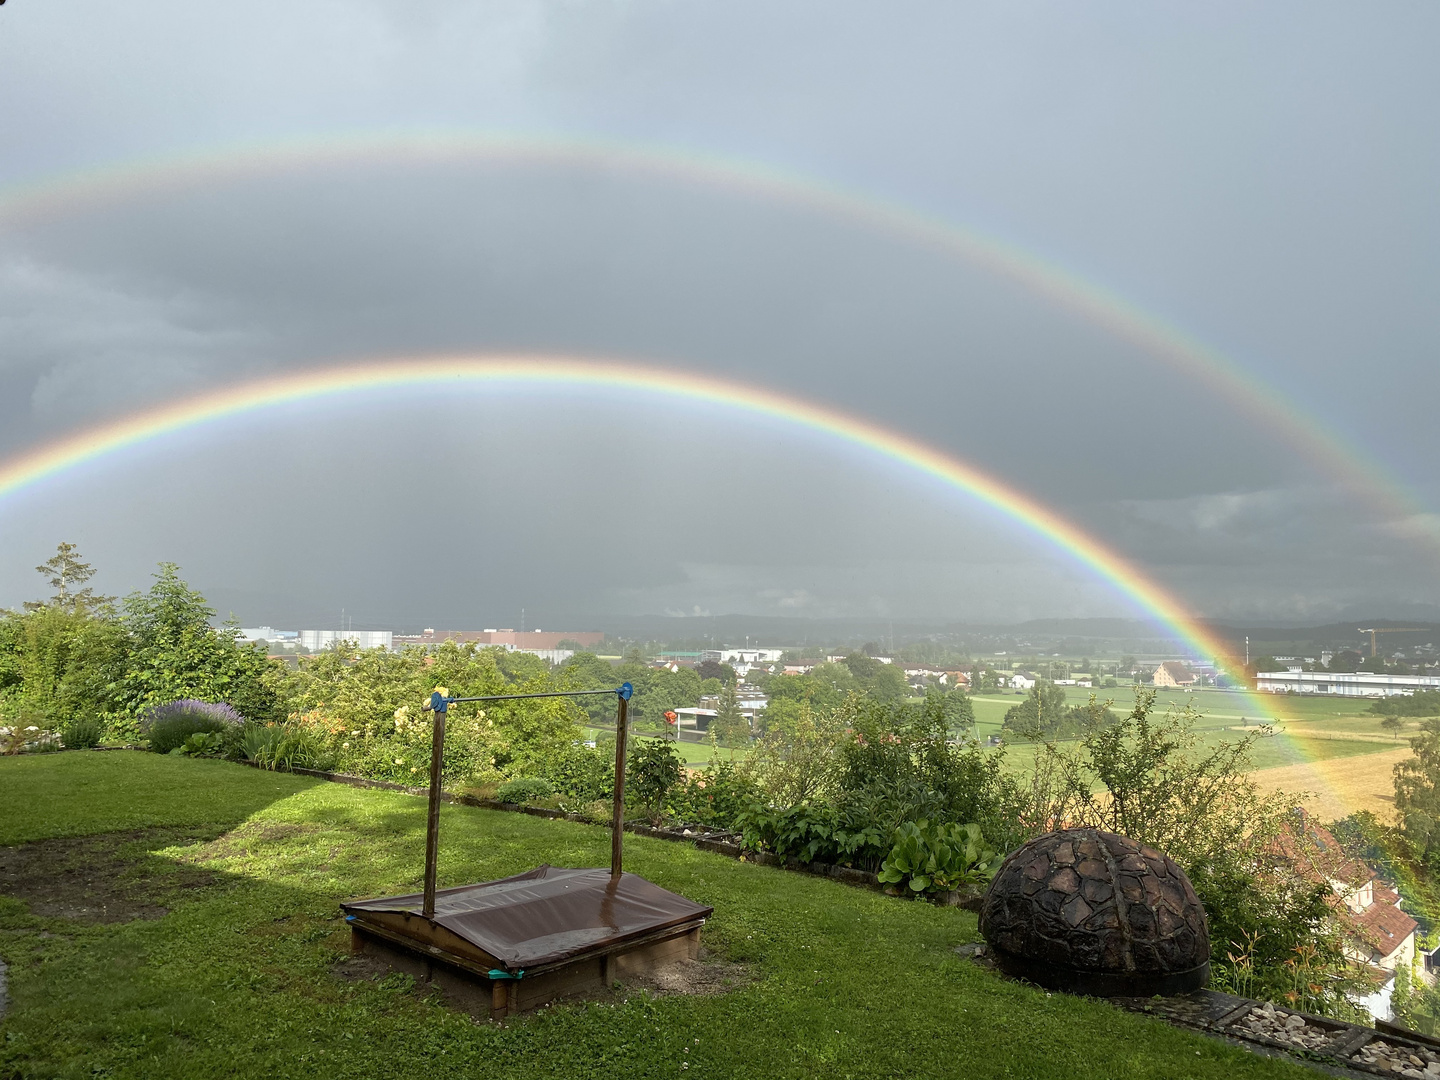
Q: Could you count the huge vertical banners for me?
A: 0